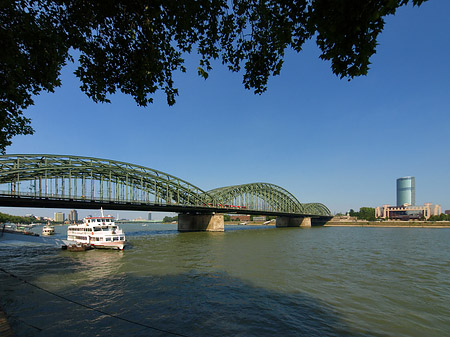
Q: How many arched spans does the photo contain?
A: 3